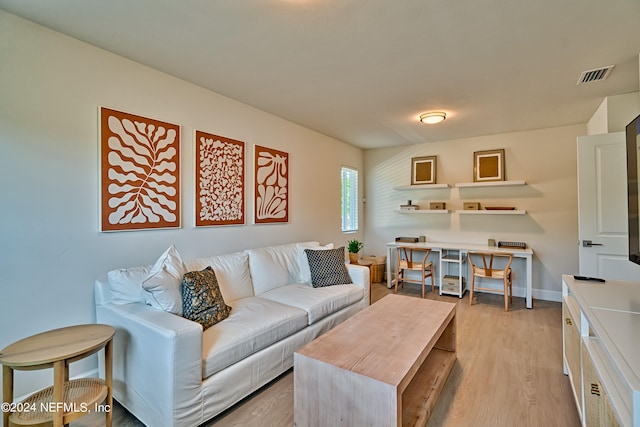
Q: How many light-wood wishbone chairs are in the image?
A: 2